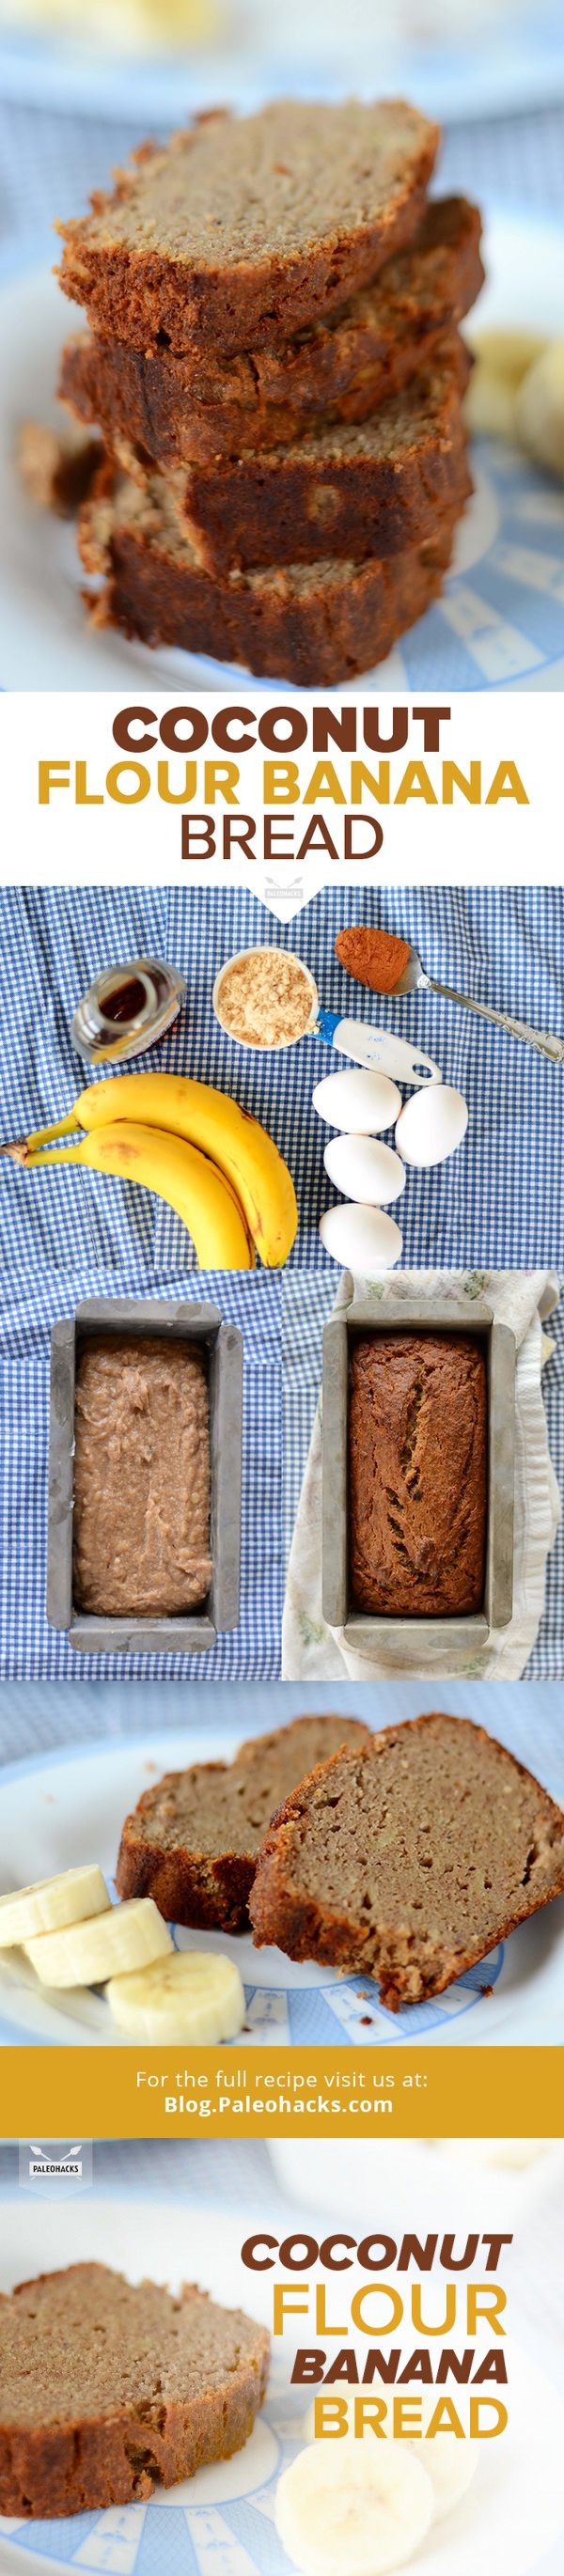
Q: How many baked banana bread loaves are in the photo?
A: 1